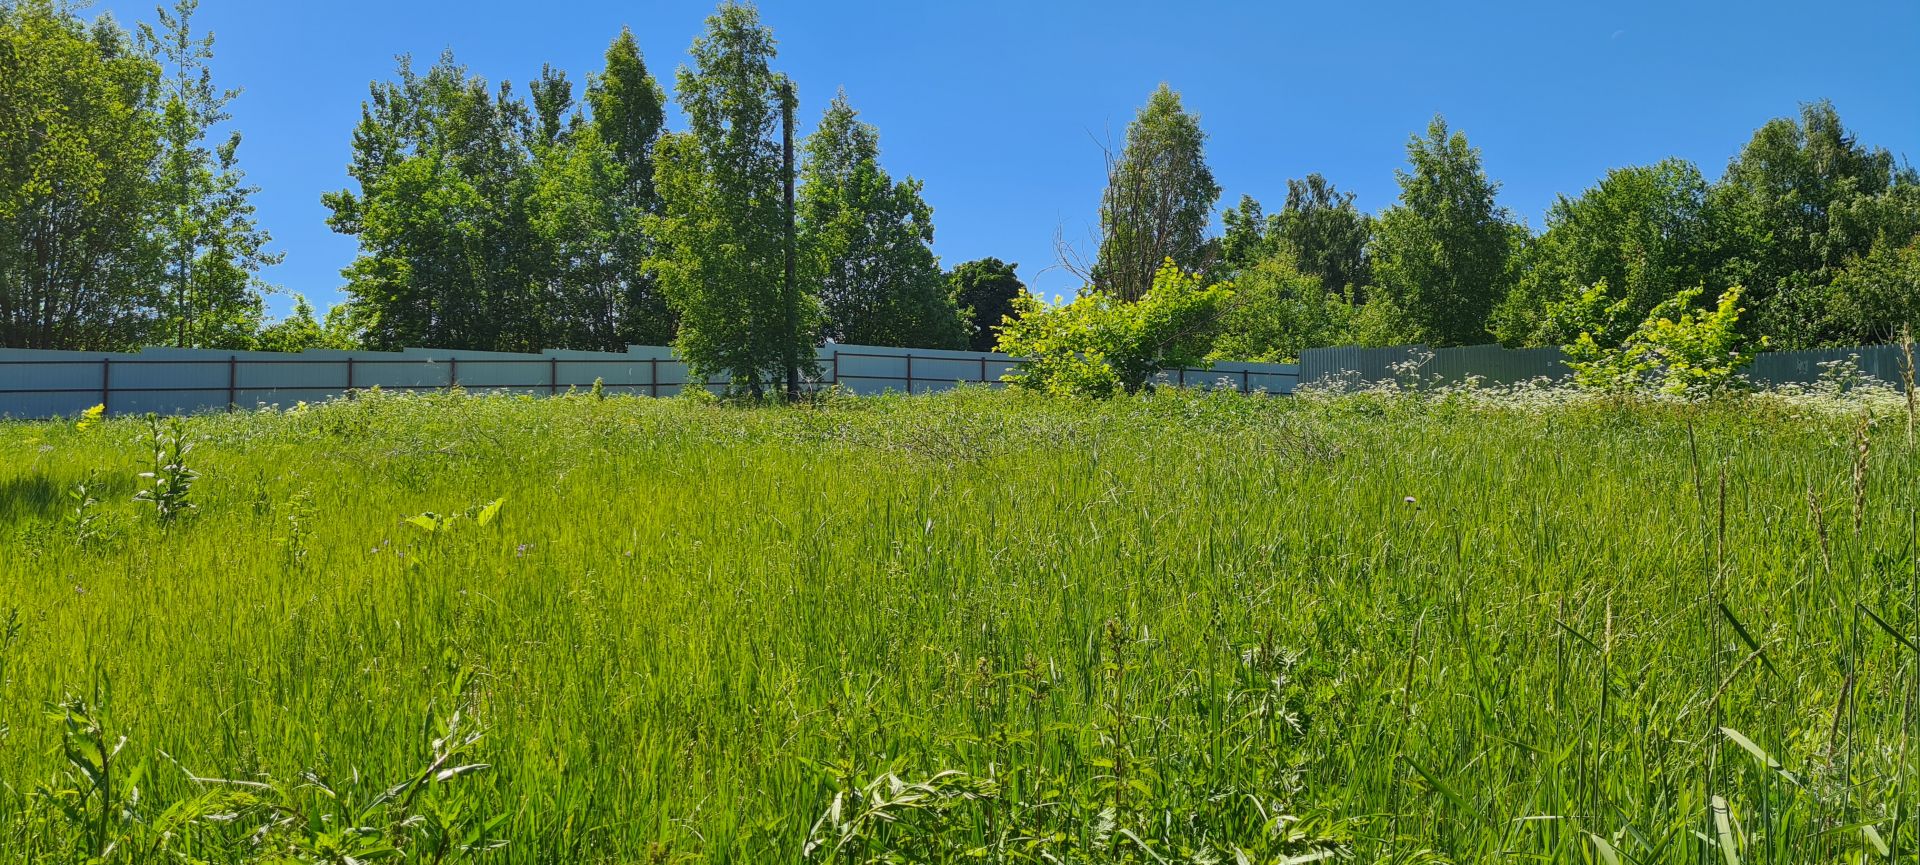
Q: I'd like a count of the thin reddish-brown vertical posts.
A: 11